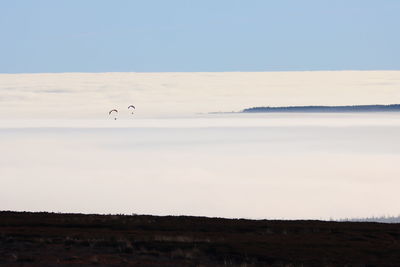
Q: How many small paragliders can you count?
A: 2